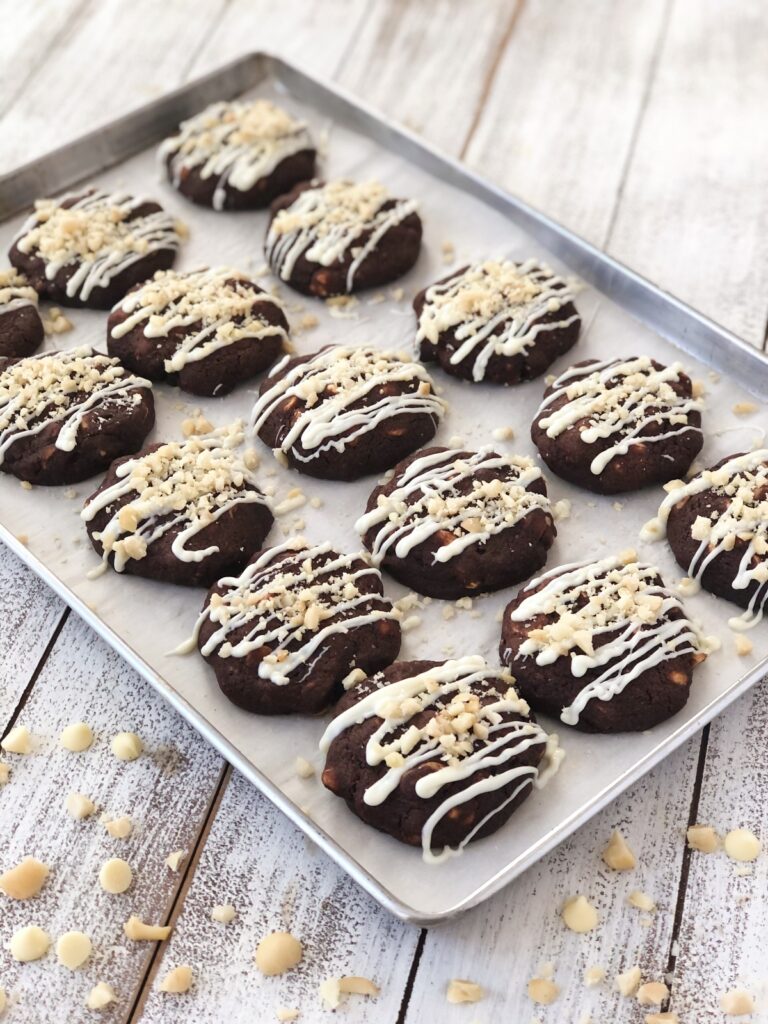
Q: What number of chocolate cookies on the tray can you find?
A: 15